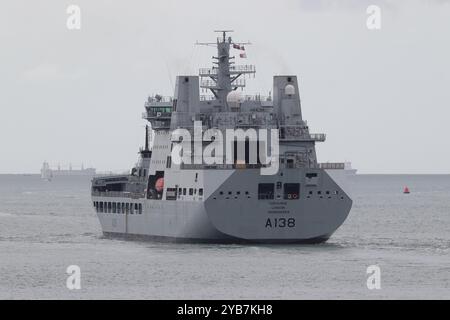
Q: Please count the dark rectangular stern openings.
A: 2